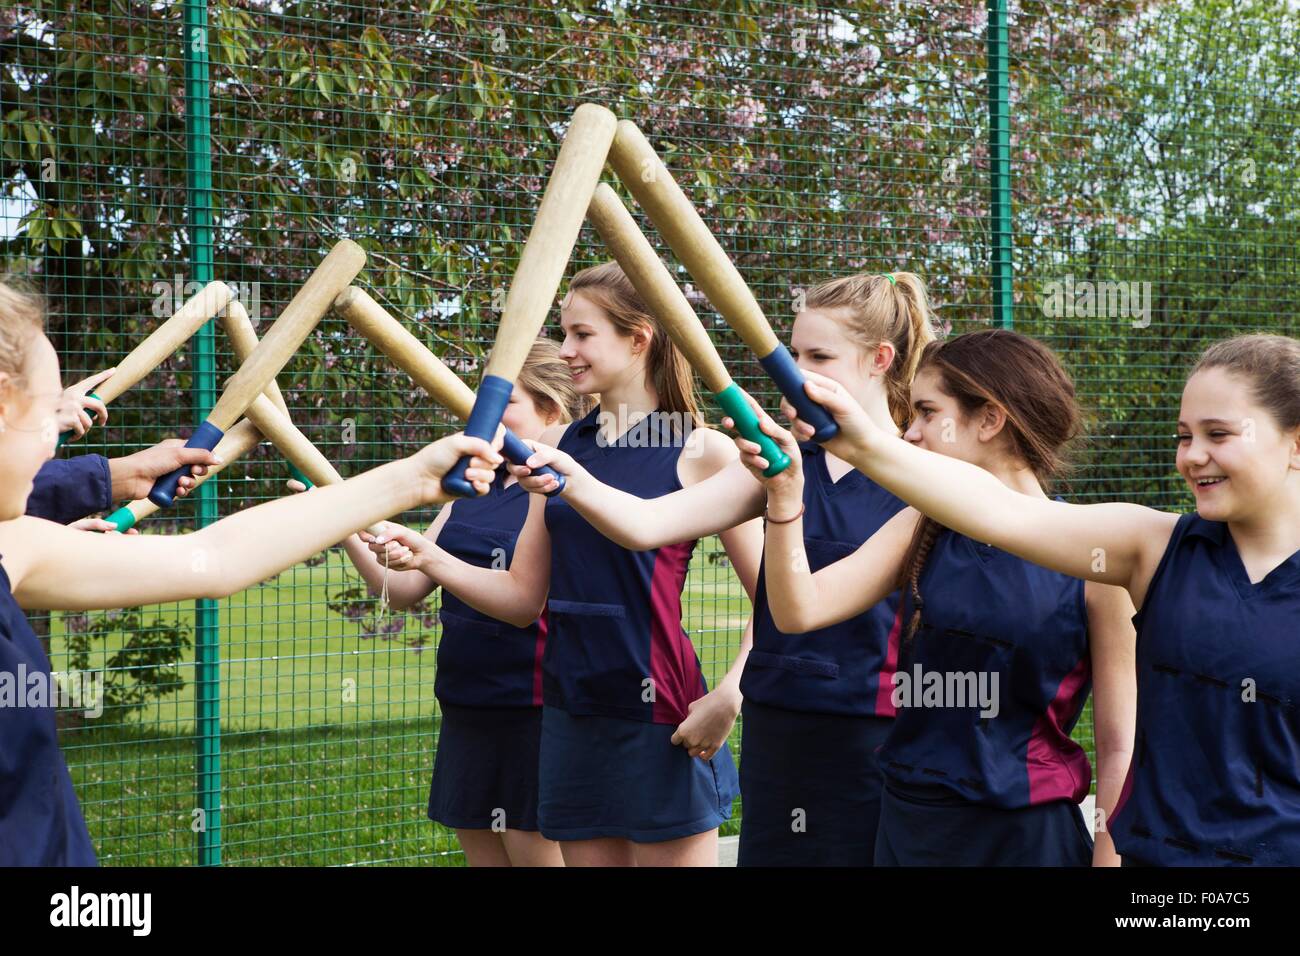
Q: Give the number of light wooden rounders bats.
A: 9